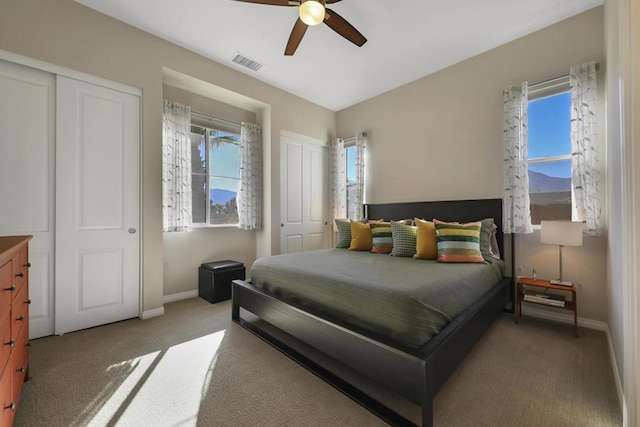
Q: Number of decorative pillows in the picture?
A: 6